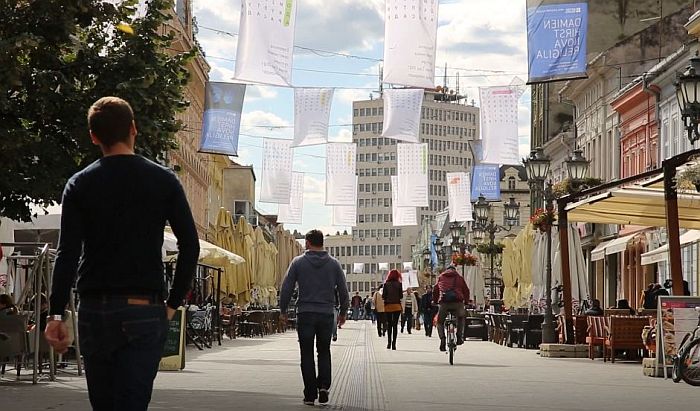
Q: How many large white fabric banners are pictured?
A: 12